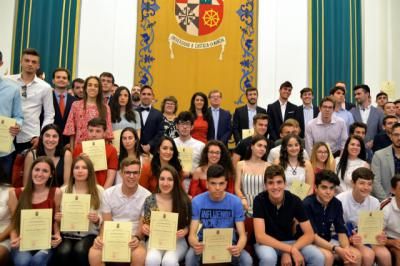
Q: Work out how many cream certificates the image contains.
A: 13